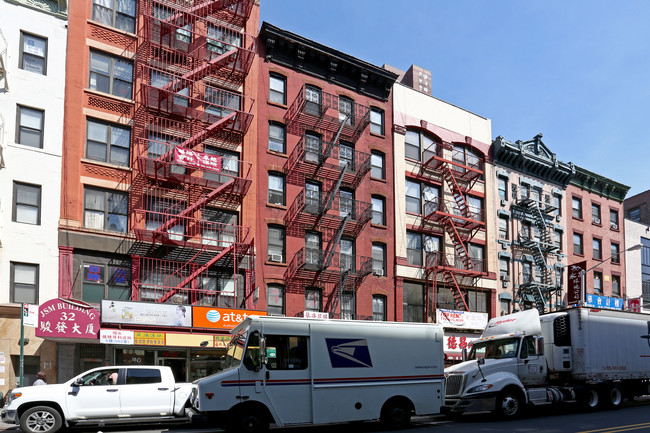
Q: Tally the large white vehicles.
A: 3